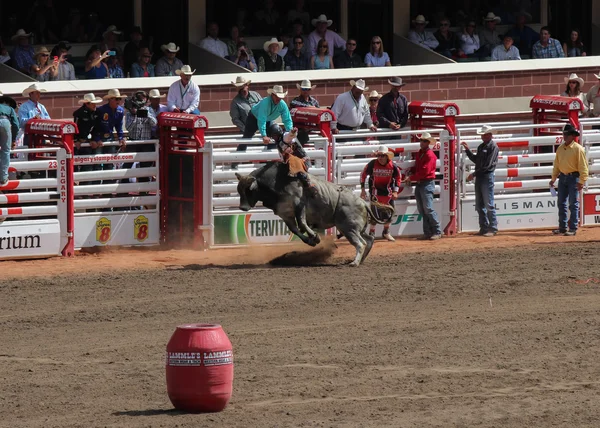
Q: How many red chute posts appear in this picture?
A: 5